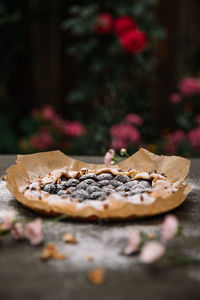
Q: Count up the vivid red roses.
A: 3